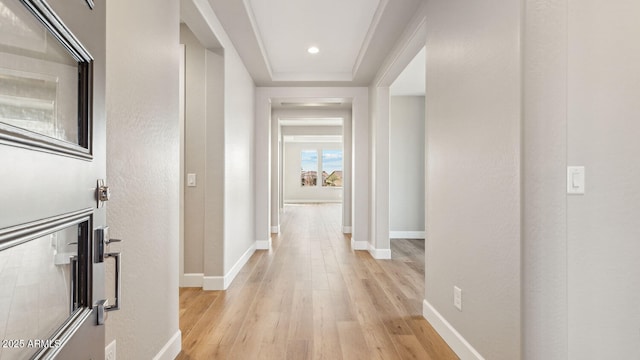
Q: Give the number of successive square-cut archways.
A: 3